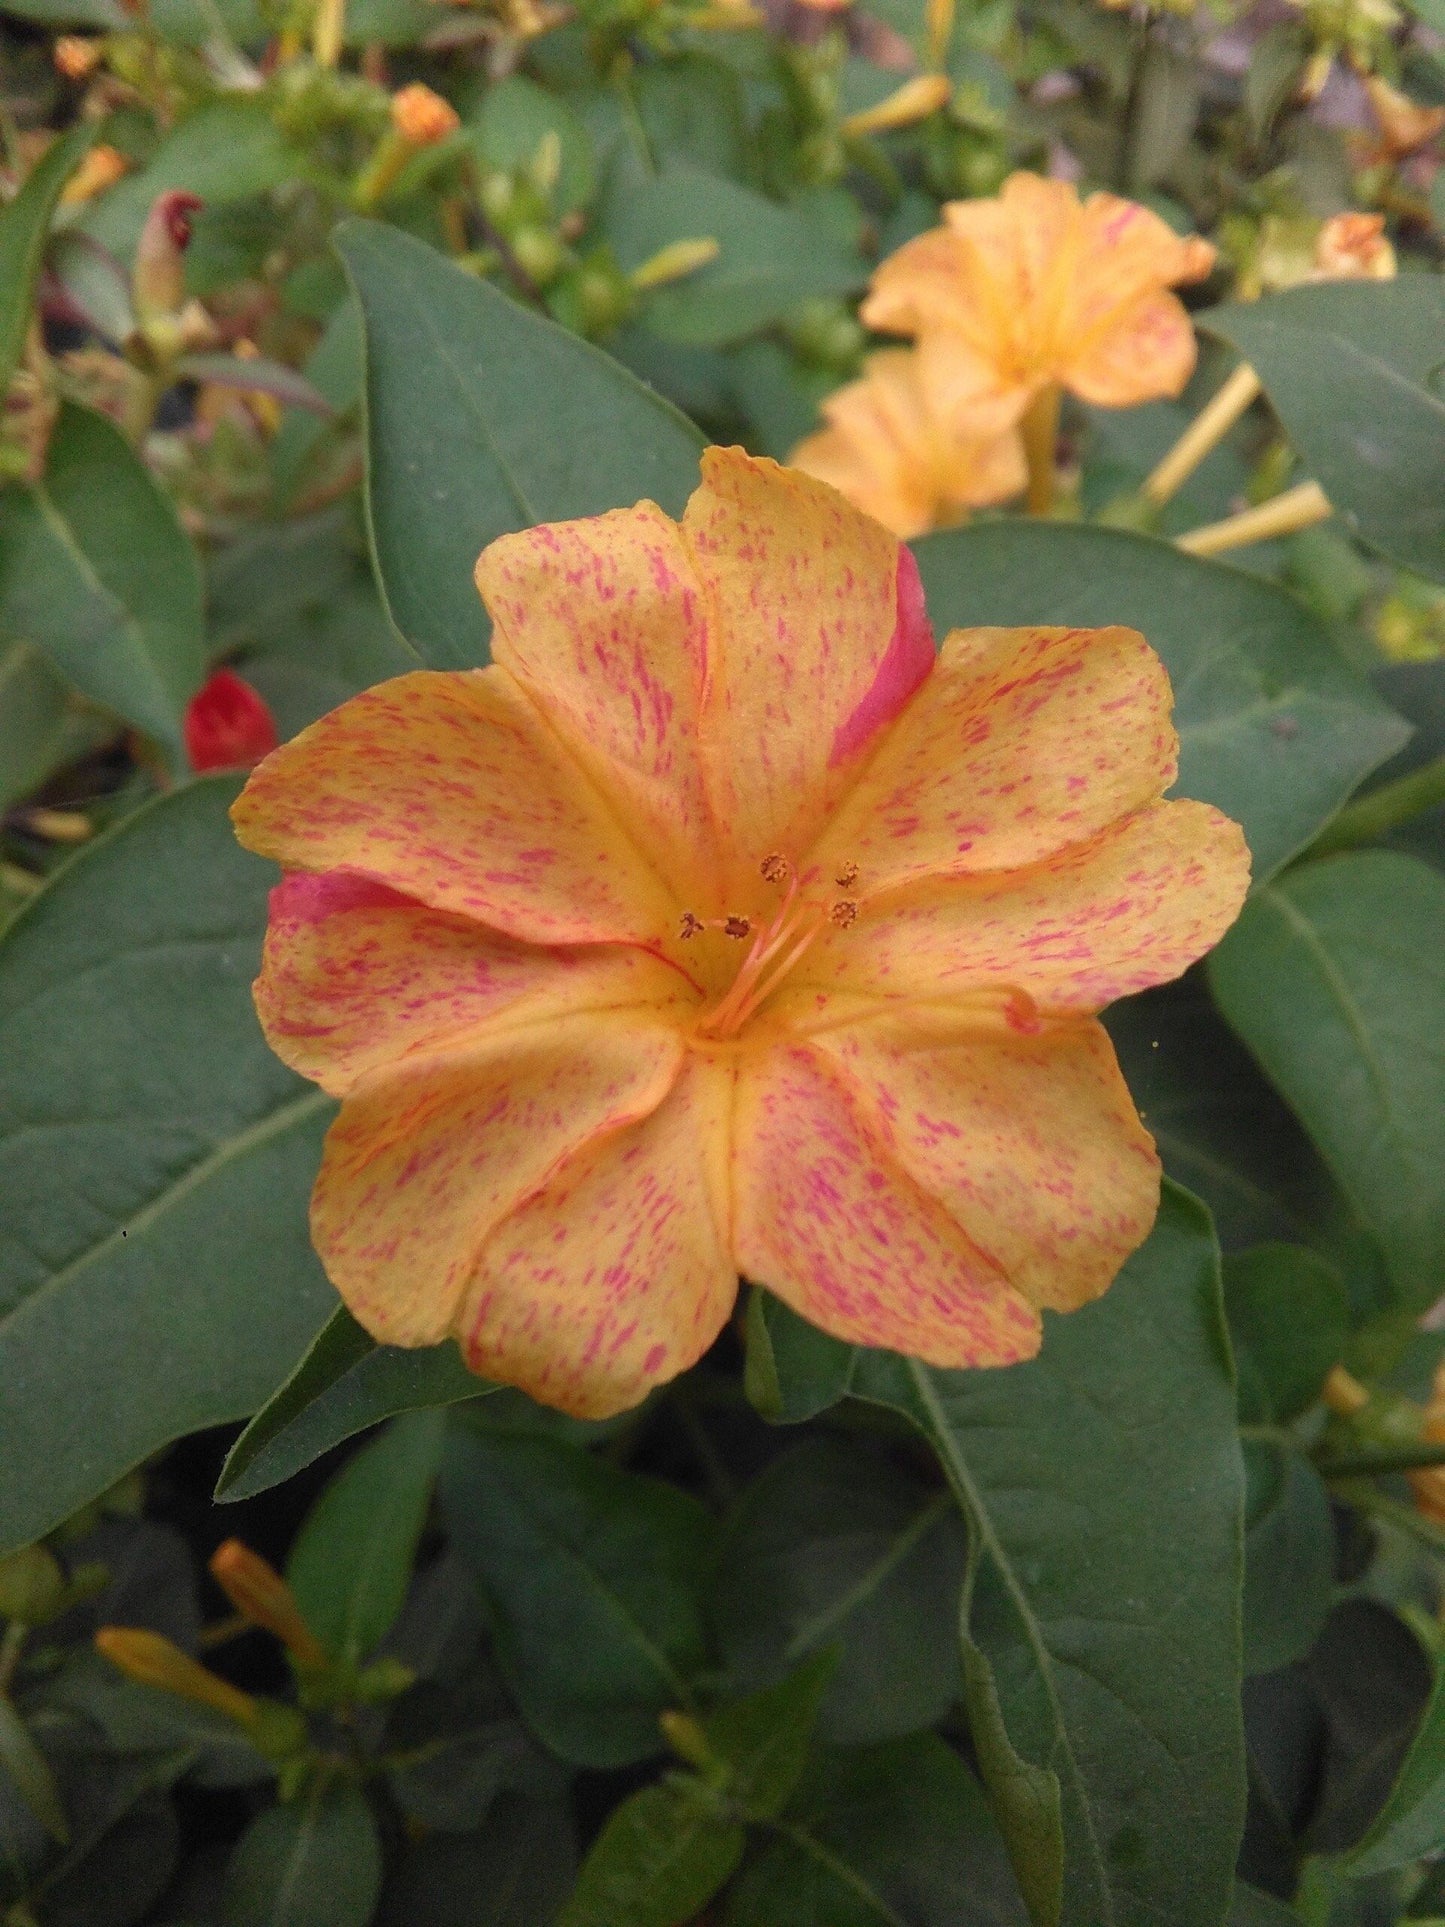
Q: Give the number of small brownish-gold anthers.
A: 5